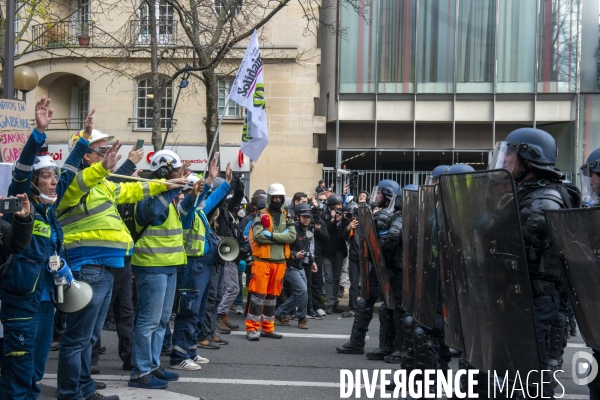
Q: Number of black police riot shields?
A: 7